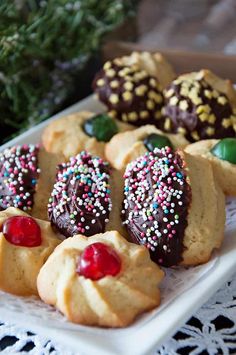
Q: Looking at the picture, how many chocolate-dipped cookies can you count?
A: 5